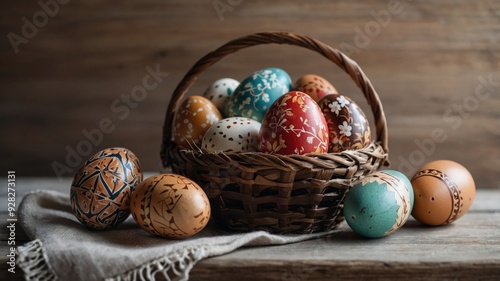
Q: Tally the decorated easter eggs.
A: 11